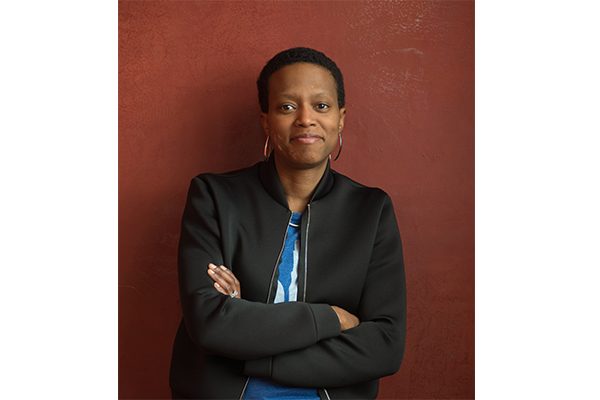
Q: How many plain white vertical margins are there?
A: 2